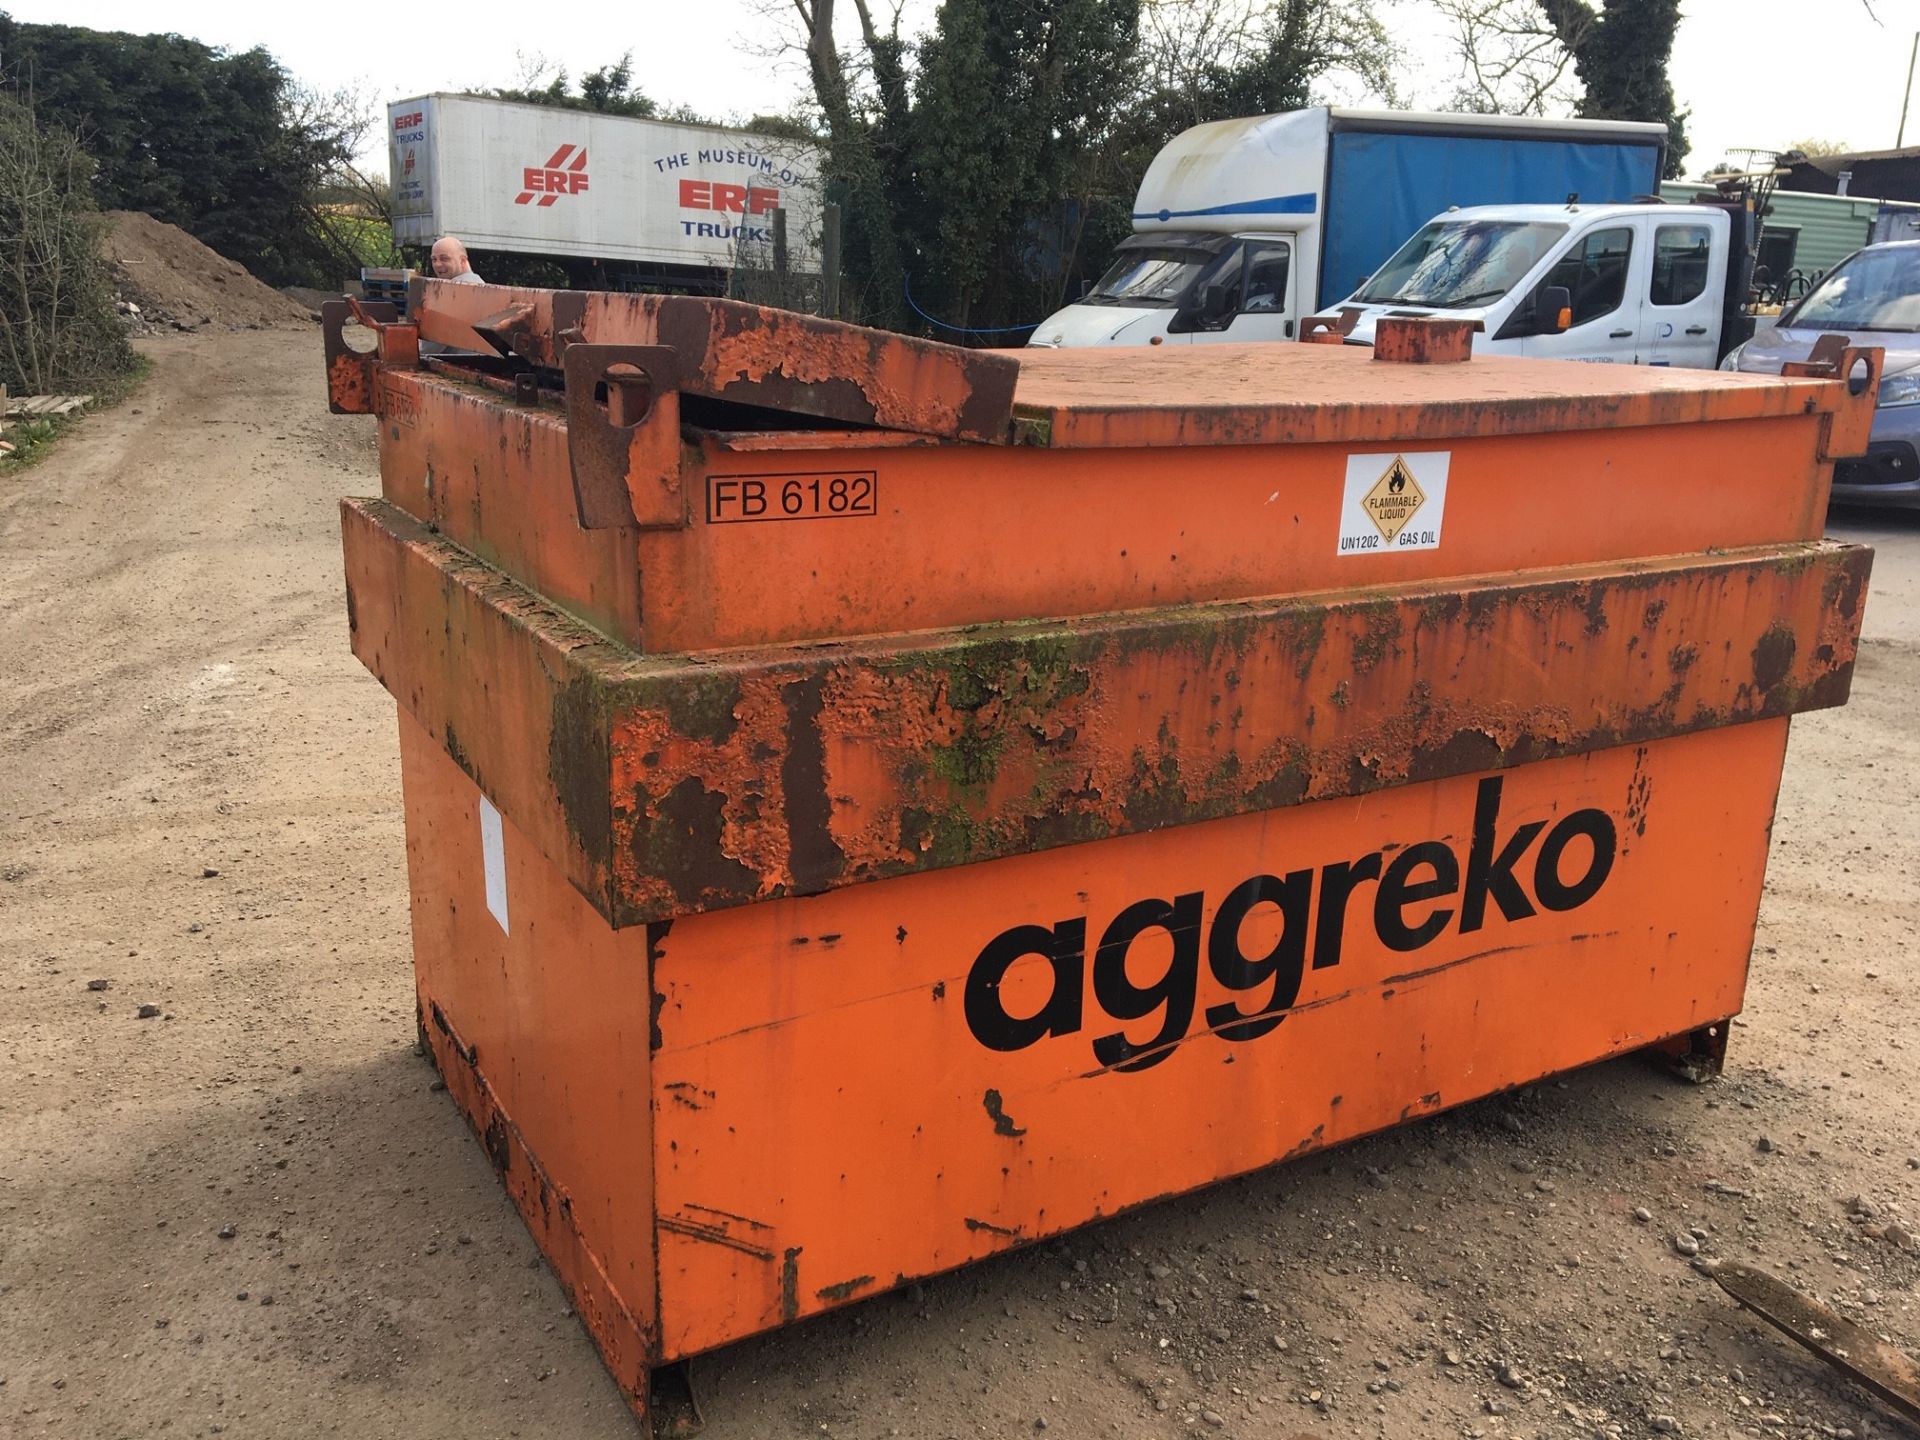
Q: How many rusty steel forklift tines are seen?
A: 1